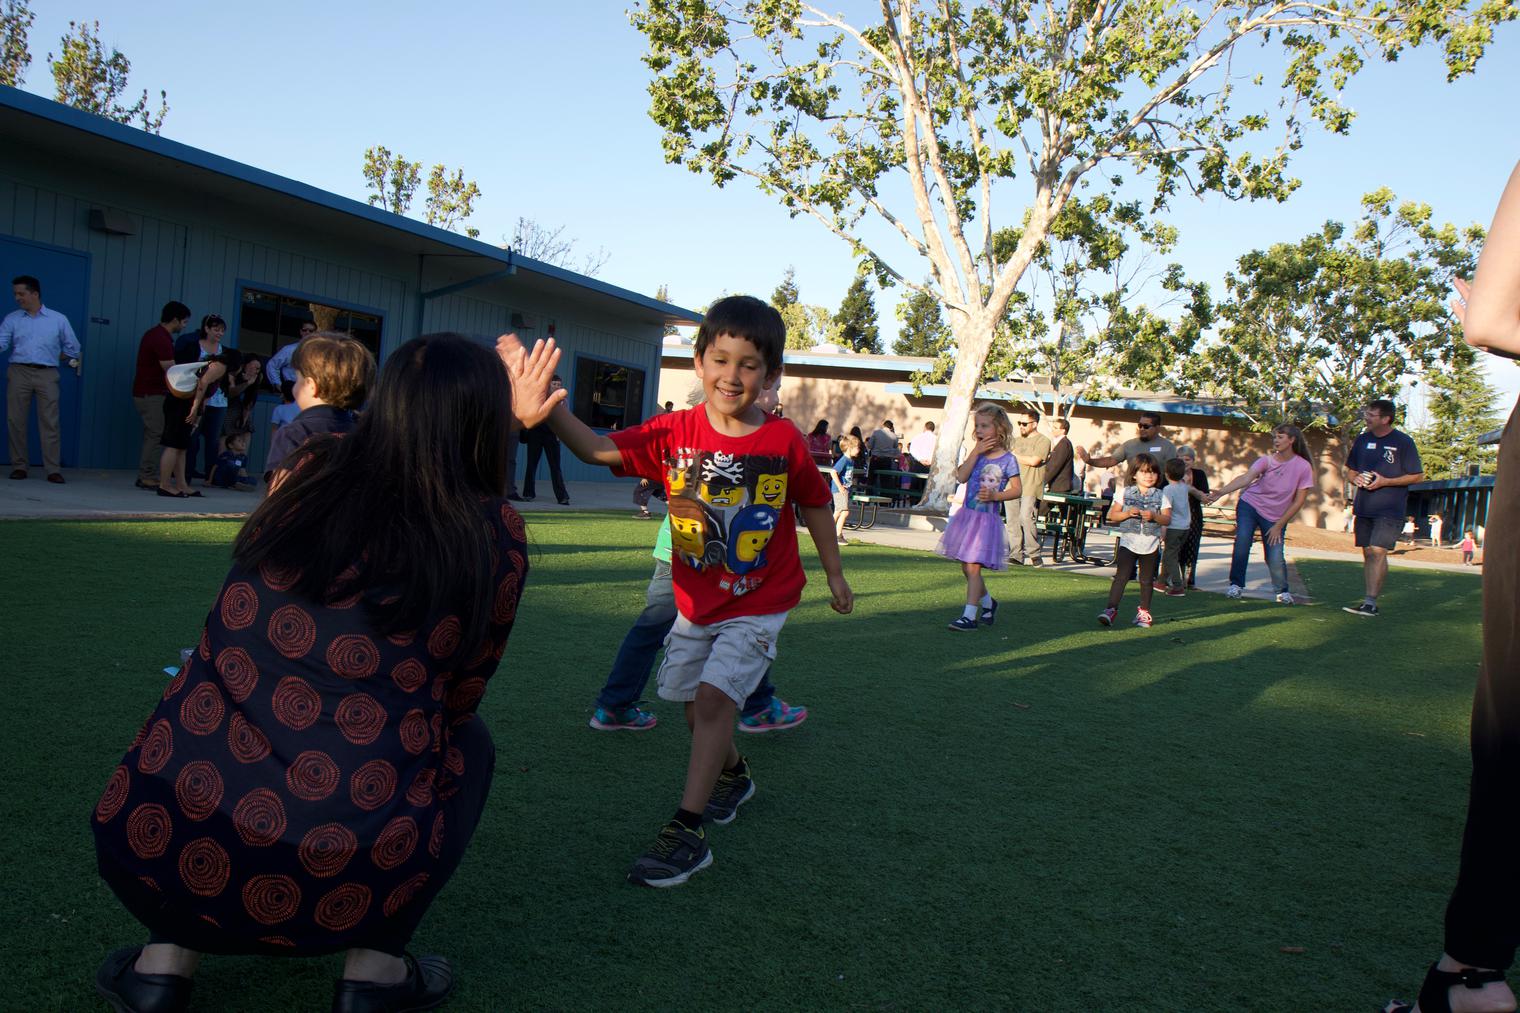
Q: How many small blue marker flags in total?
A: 1